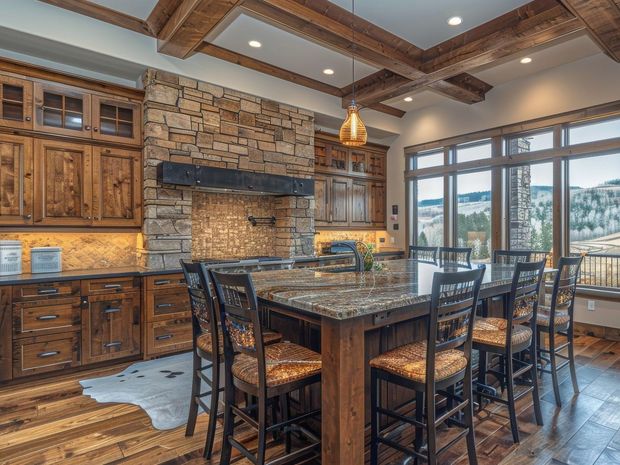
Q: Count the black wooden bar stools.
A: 8